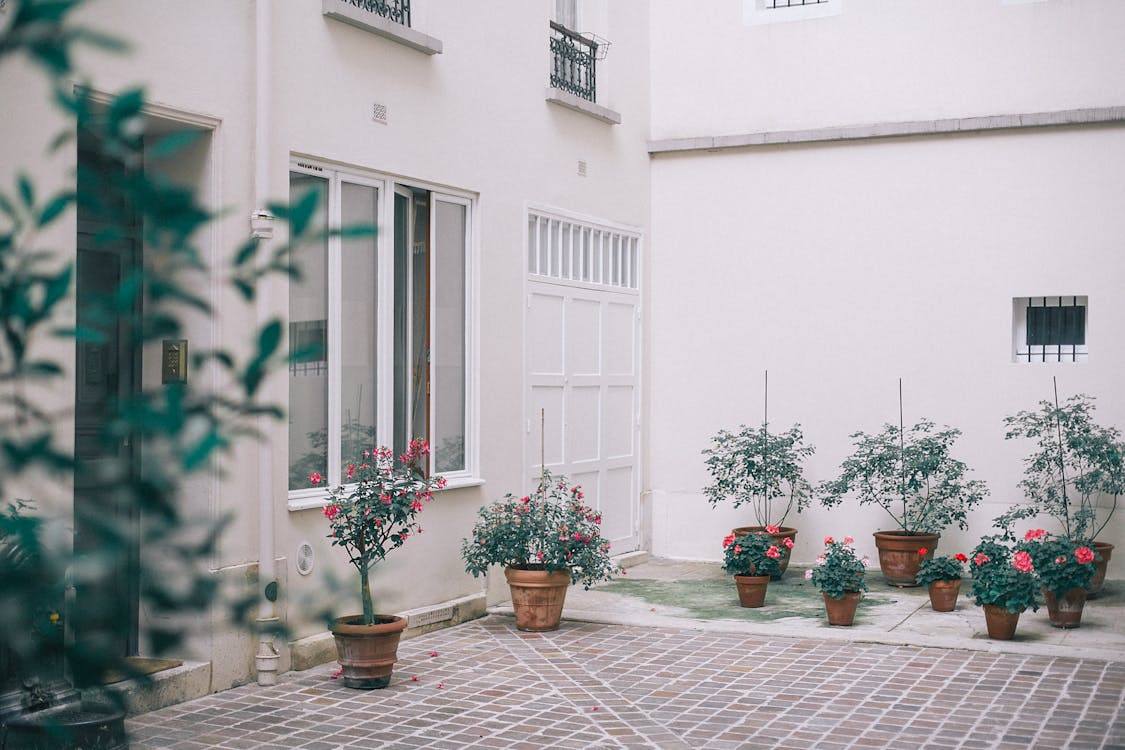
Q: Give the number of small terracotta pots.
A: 5